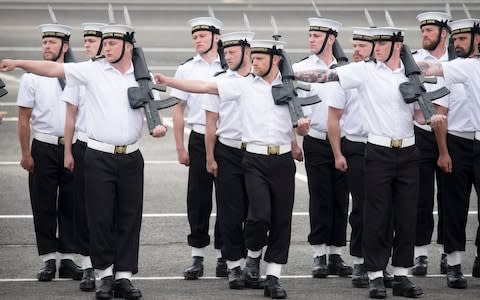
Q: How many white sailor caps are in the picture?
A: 11